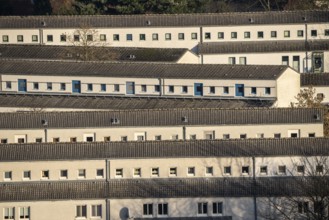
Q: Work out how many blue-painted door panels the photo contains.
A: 5